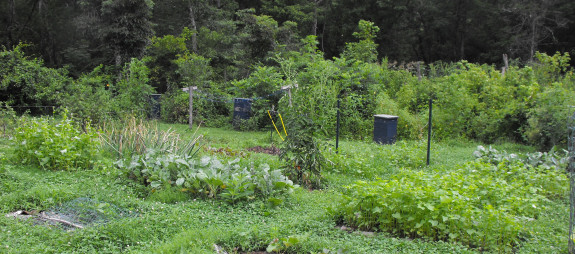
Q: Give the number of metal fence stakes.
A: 2